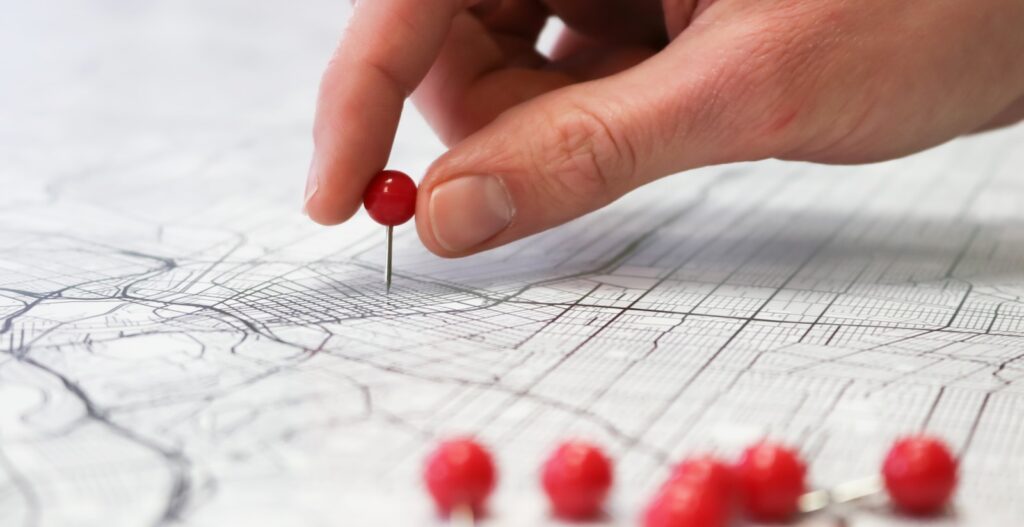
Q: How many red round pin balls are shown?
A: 7